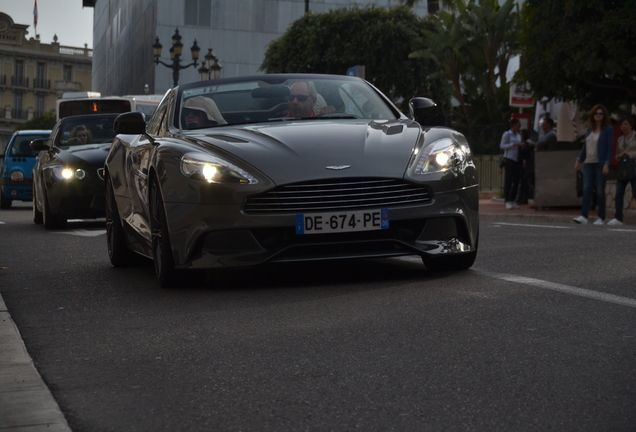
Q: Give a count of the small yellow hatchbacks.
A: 0